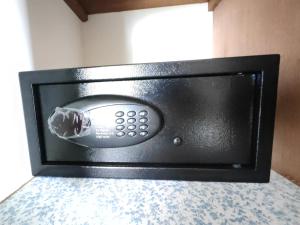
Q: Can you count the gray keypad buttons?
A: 12